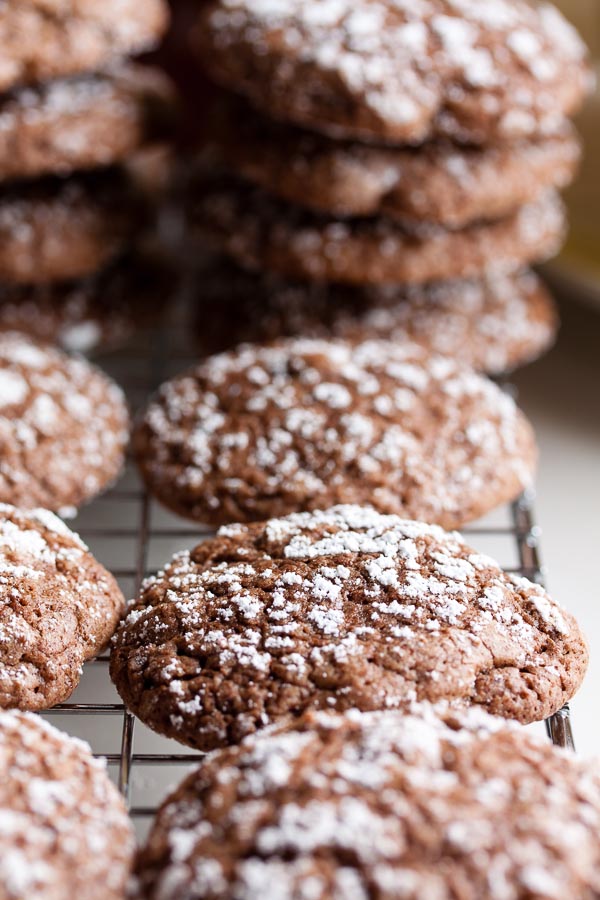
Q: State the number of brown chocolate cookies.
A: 14